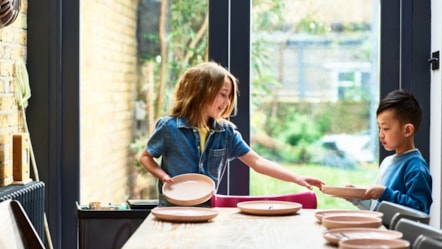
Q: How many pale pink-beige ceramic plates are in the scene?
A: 8